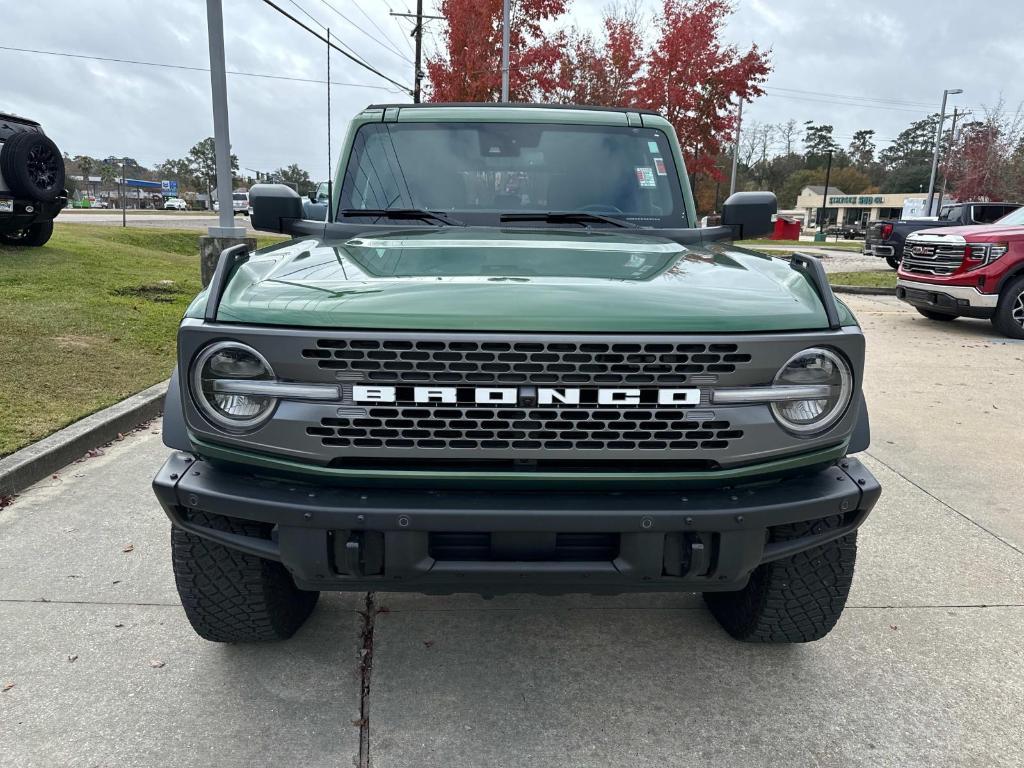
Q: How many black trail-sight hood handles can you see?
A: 2